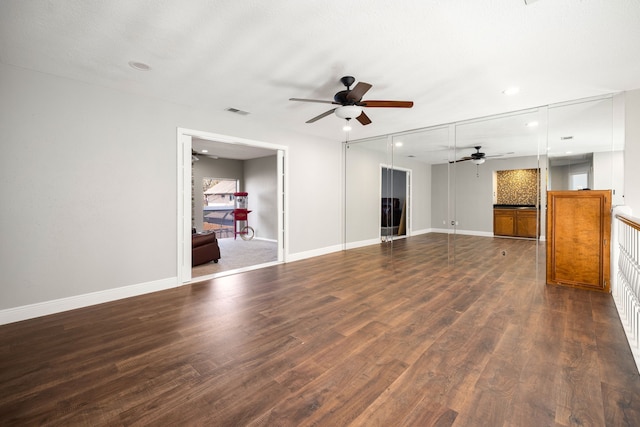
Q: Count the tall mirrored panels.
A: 4